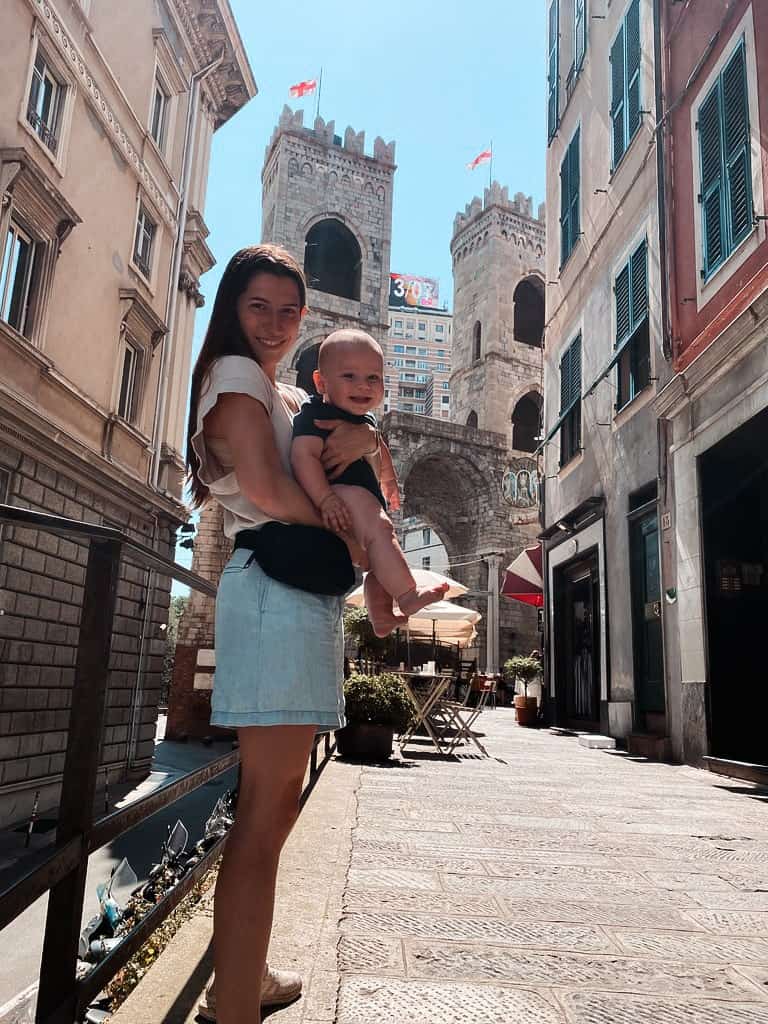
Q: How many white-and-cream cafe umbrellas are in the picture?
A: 2